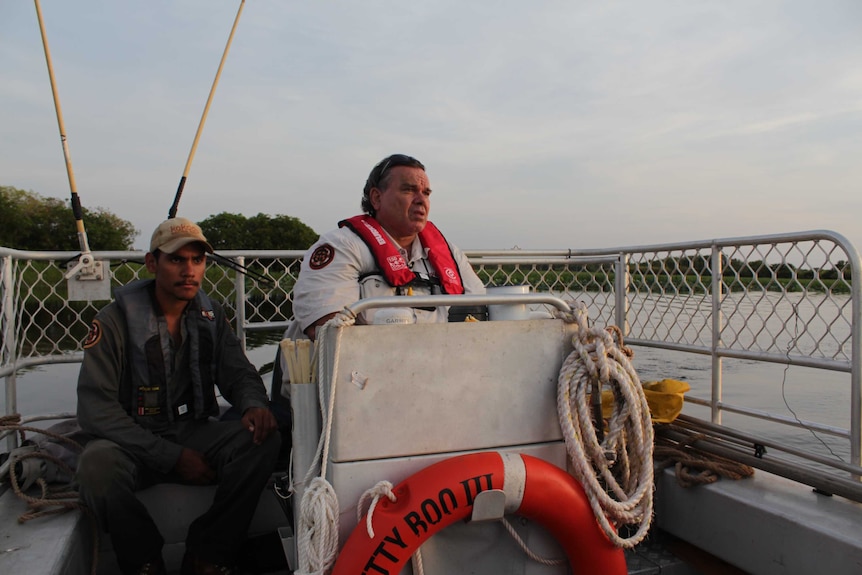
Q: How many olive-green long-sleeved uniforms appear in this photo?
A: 1